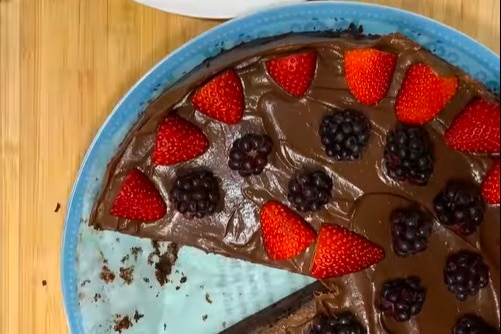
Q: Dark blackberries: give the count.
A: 11